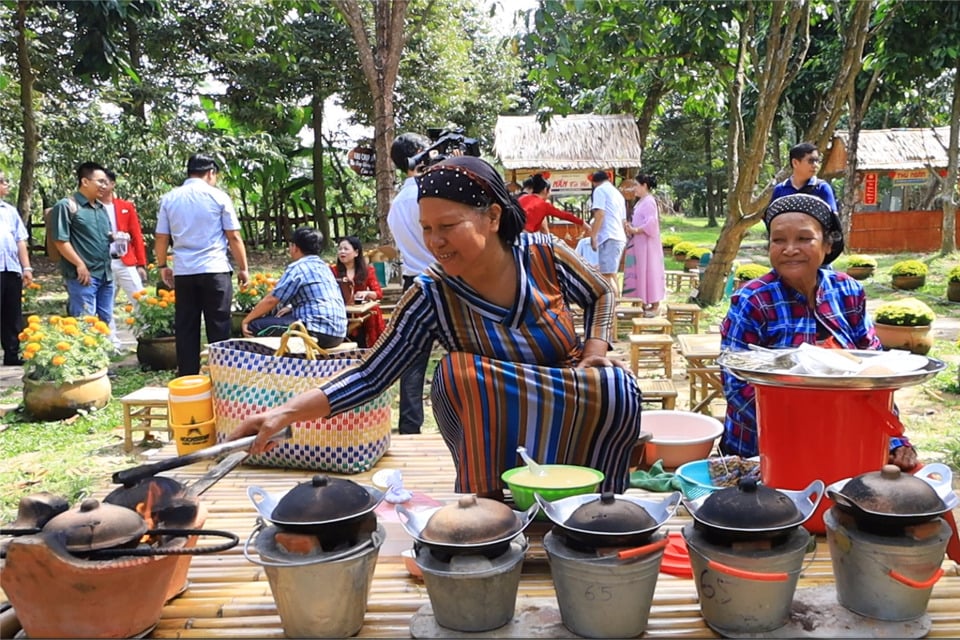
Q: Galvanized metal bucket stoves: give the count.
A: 5